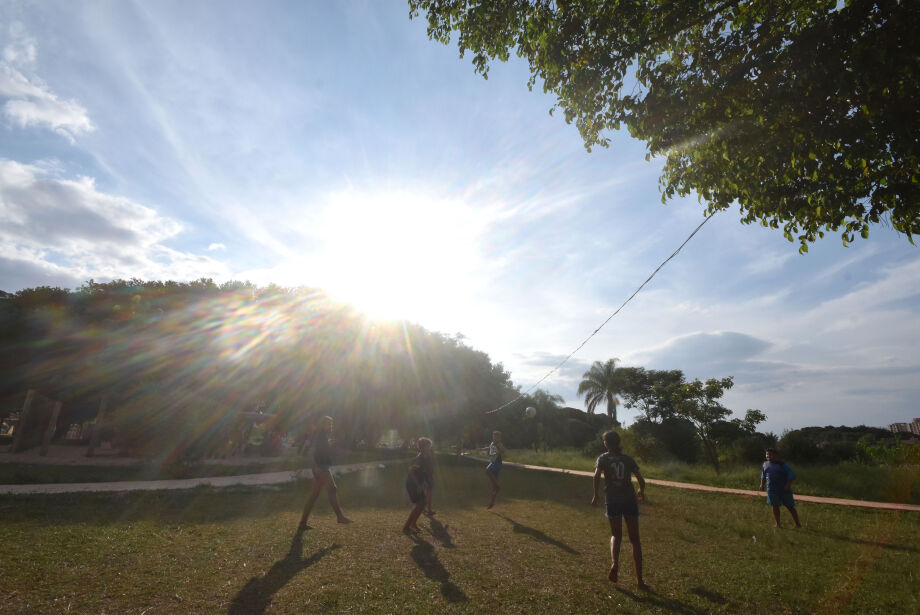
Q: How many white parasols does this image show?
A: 0